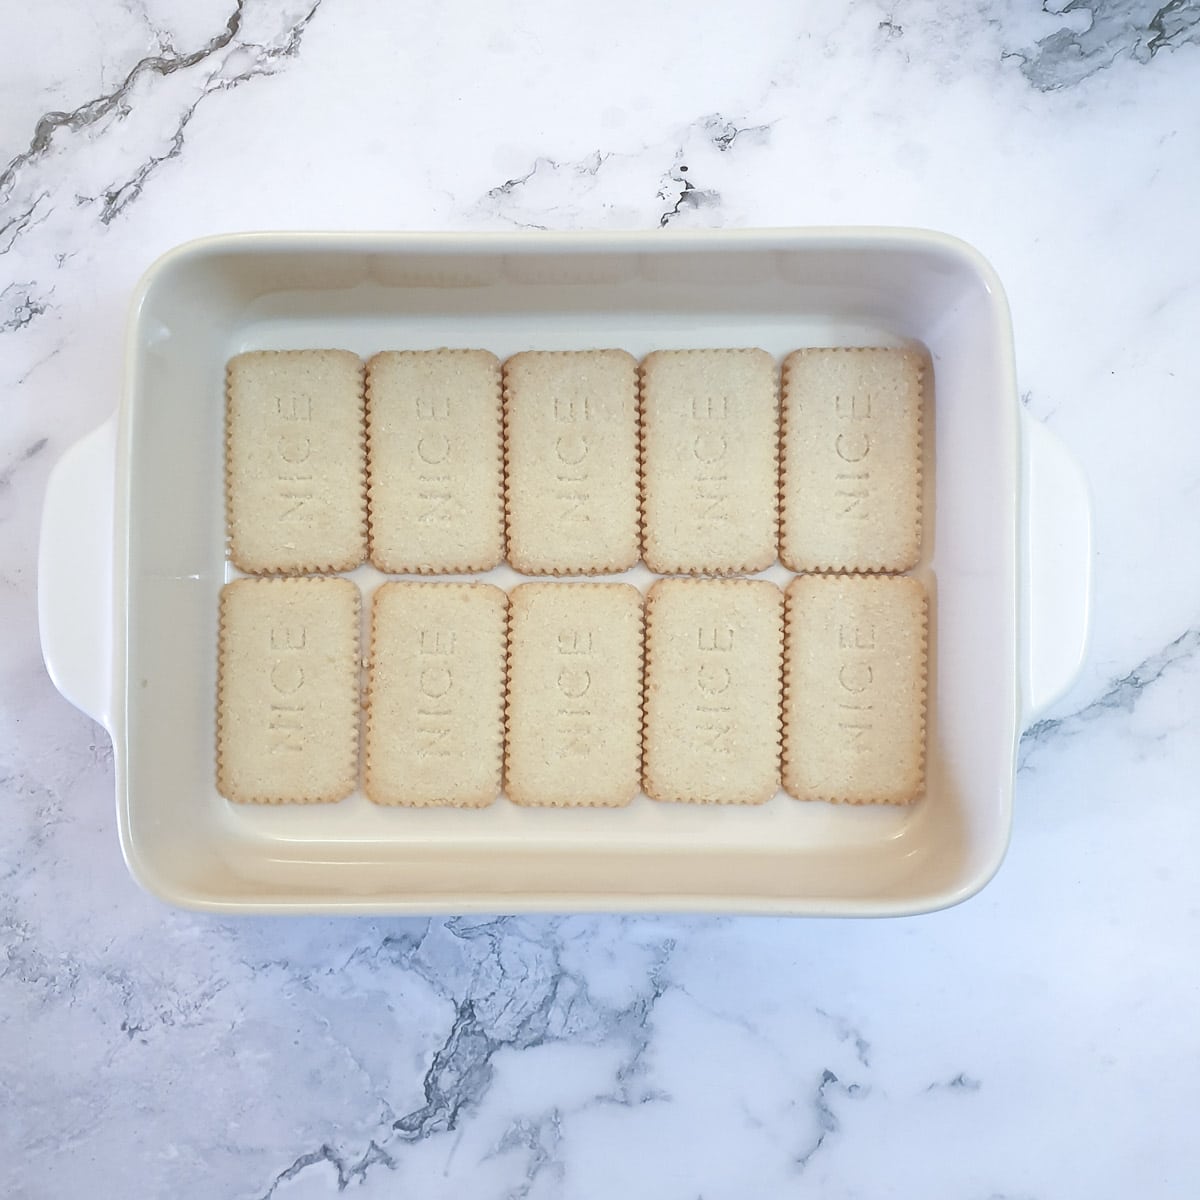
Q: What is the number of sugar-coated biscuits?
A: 10